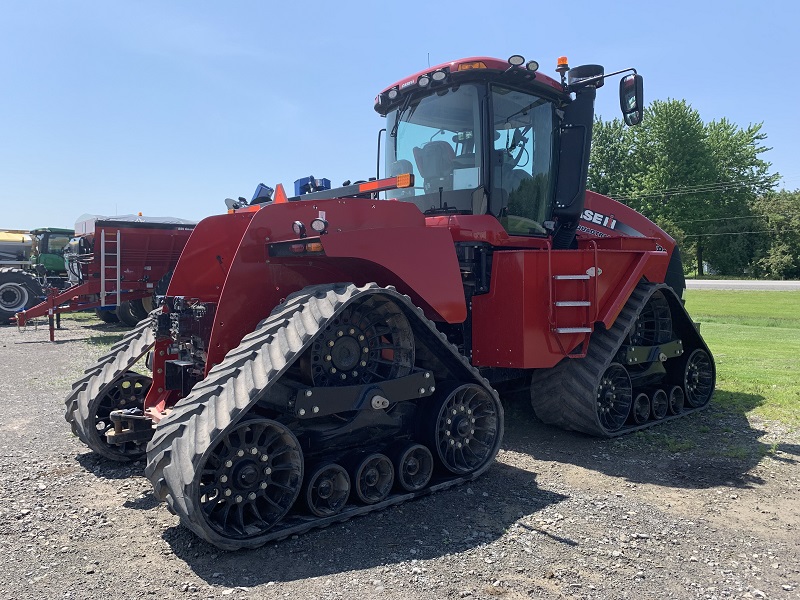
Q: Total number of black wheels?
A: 13